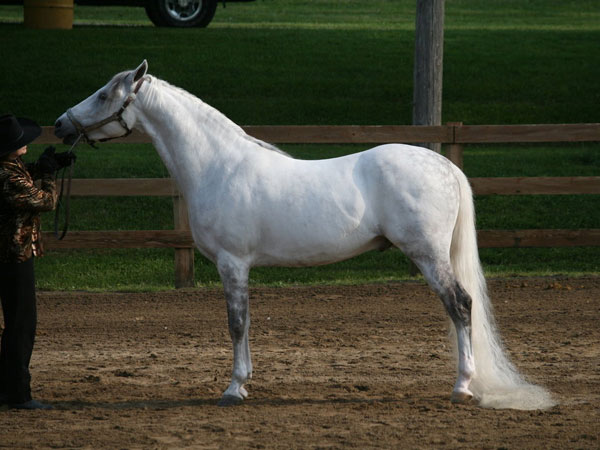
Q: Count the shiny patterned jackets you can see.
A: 1